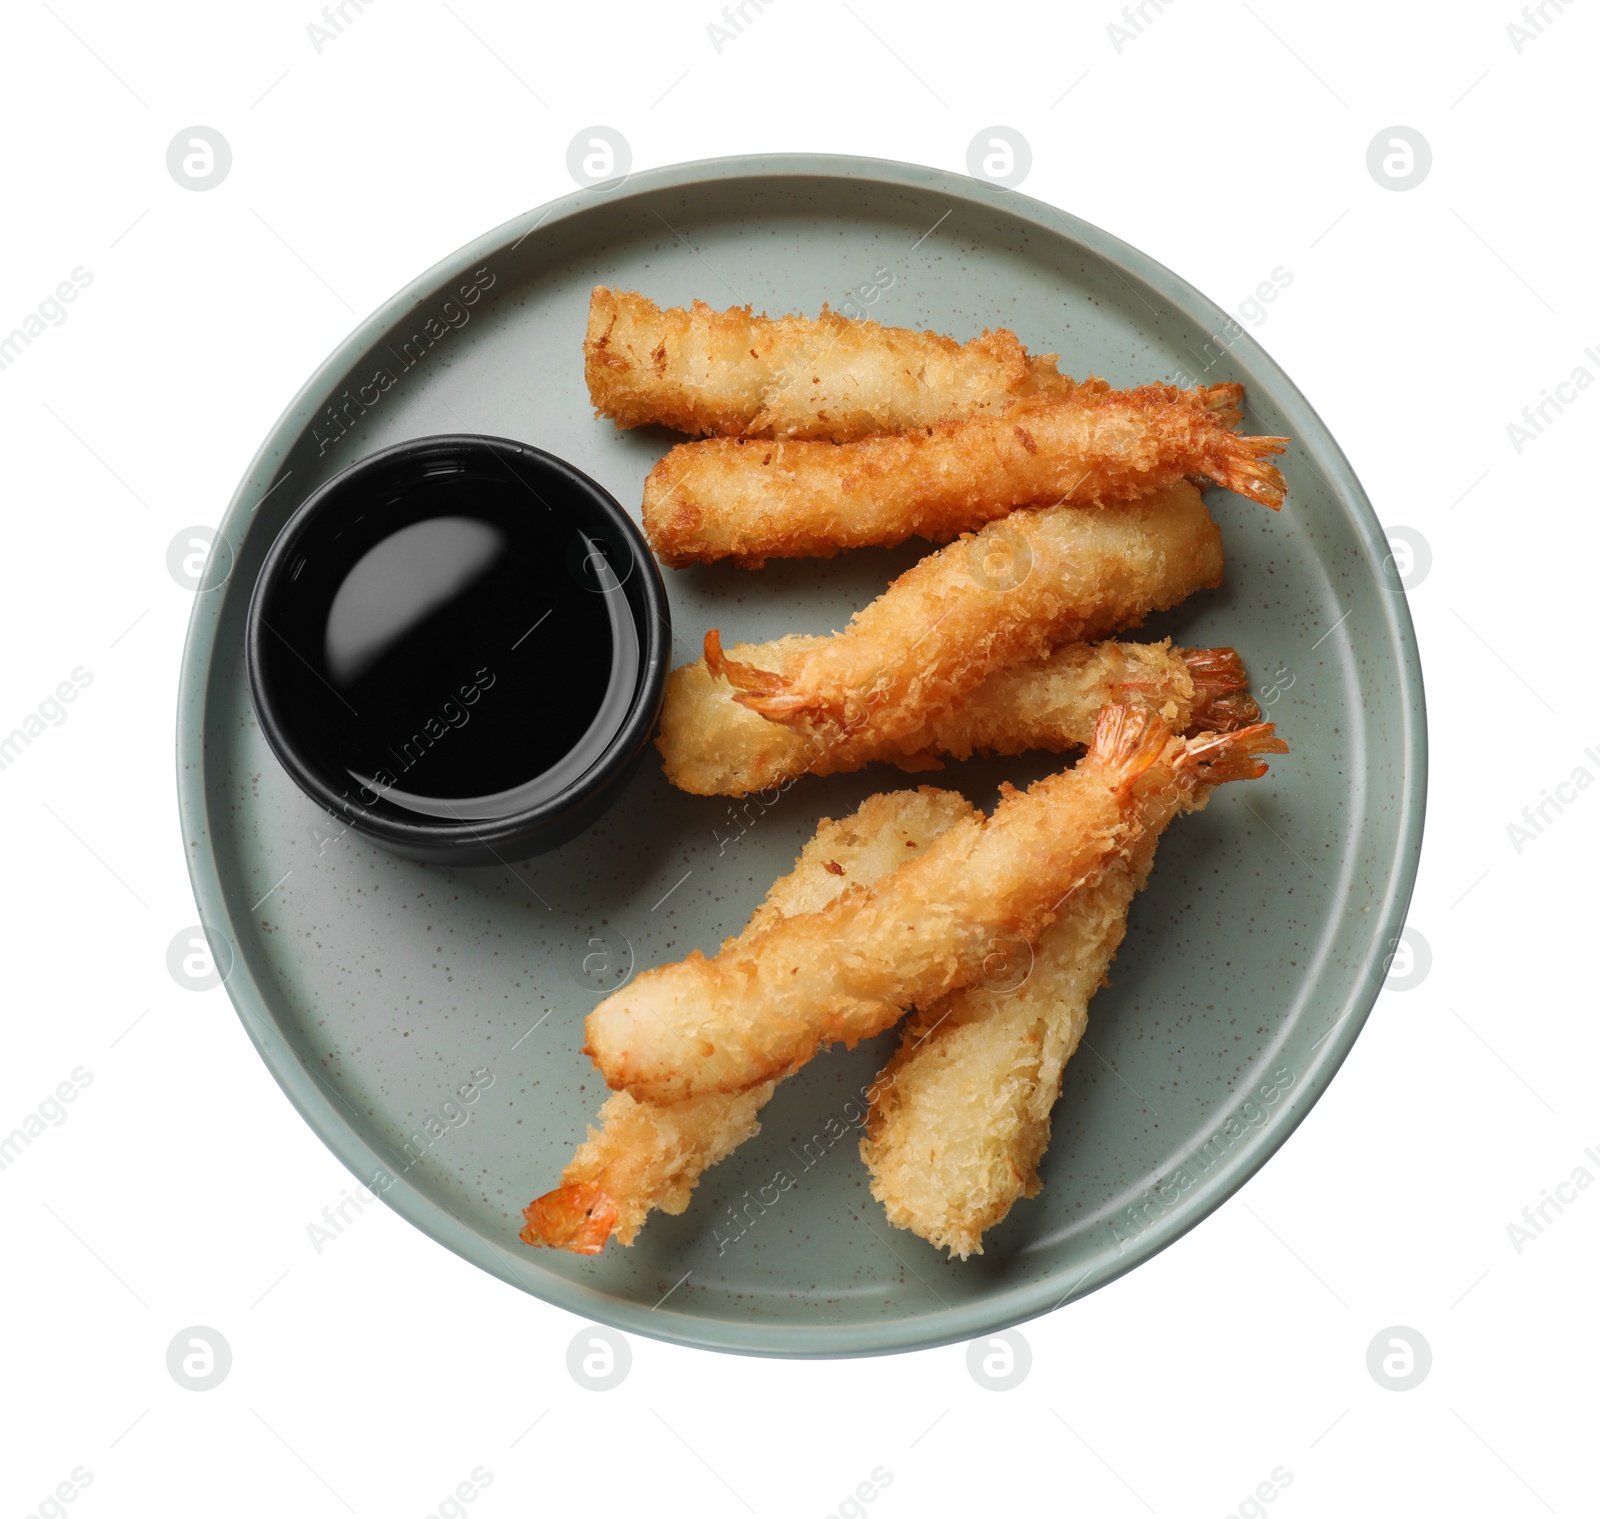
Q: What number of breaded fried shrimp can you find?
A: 7